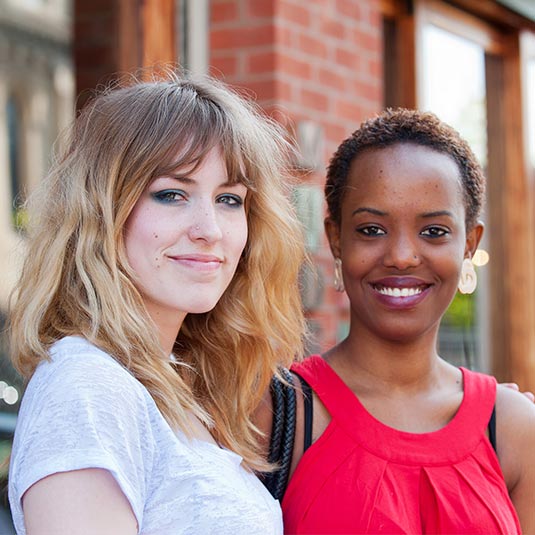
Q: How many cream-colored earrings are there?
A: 2